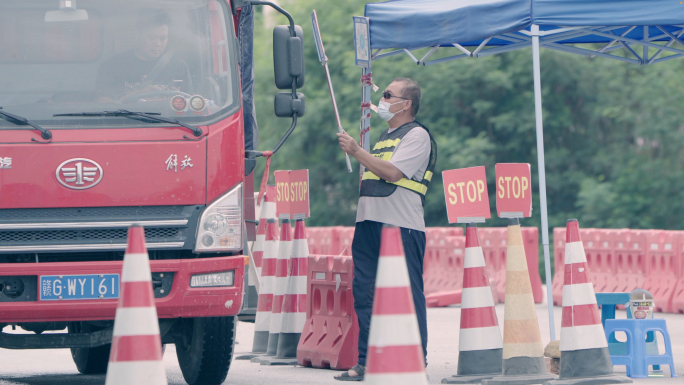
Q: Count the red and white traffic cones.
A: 8